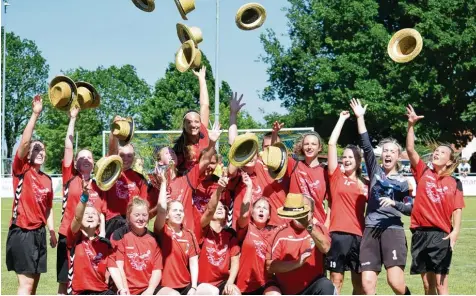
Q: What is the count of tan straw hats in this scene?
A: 13